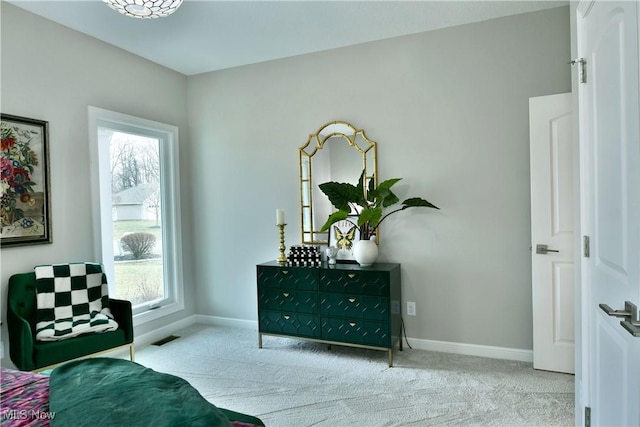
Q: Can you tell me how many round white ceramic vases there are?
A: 1